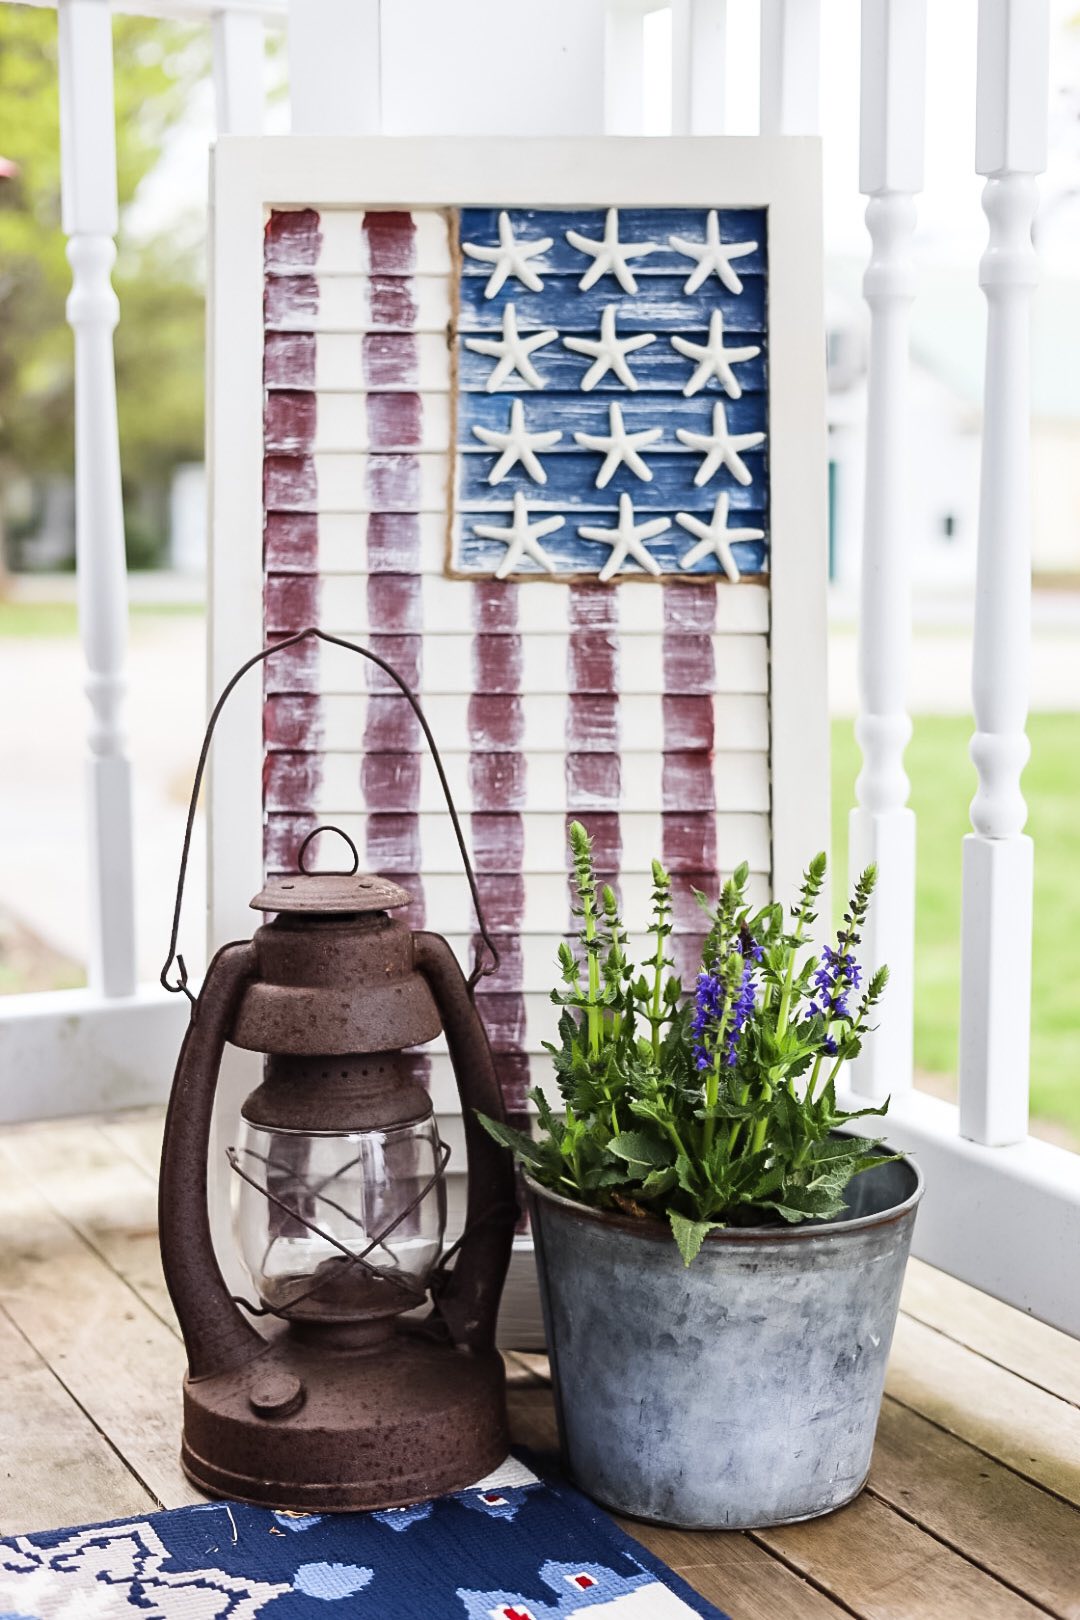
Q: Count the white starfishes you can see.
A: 12